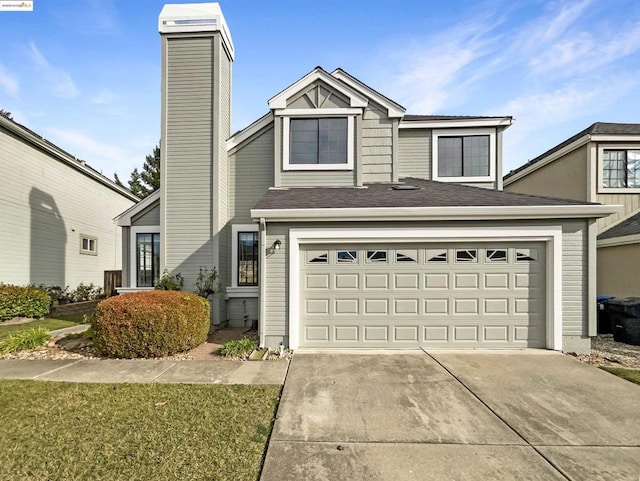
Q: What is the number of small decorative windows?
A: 8